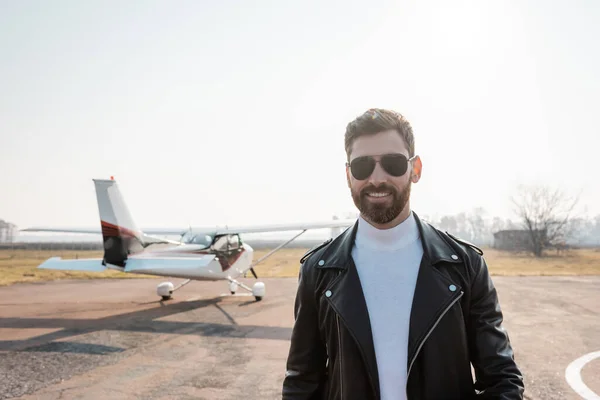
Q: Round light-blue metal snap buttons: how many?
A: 4